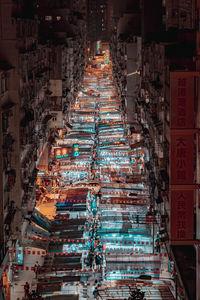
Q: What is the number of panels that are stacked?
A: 3